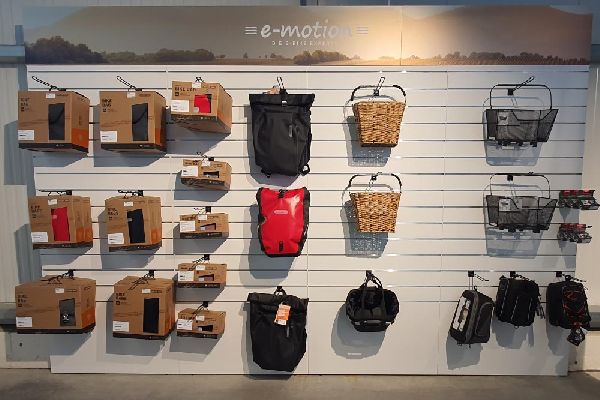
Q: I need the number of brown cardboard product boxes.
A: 11